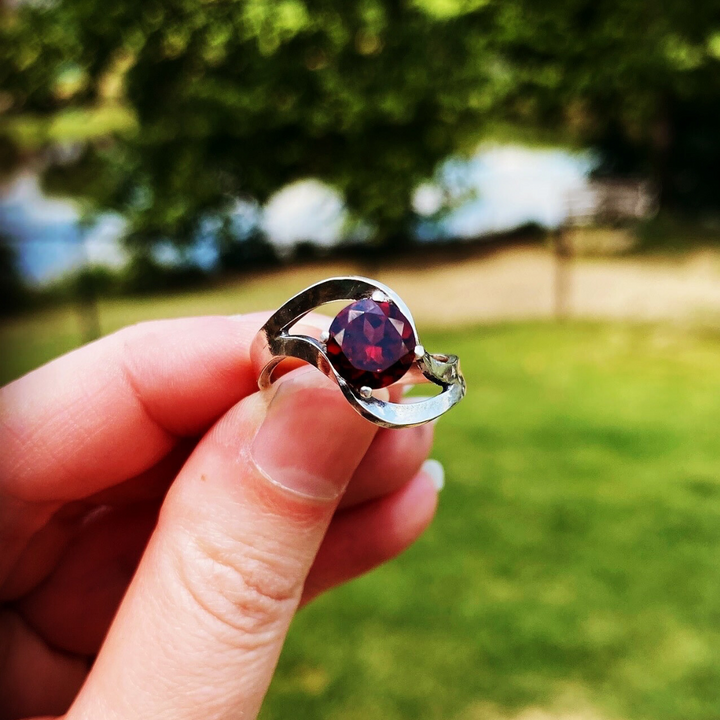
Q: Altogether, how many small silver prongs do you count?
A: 4